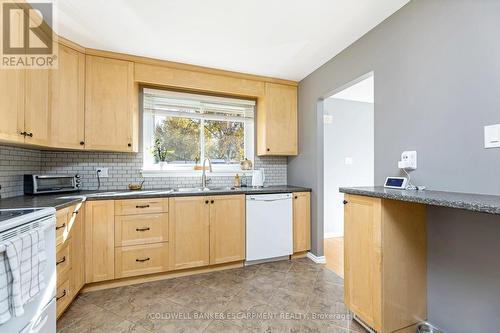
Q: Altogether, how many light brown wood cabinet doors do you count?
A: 11